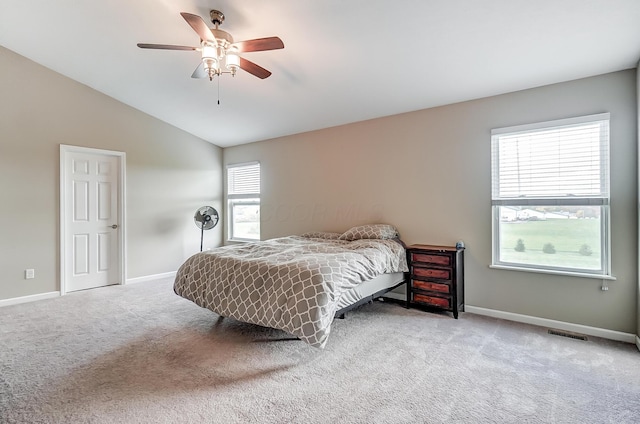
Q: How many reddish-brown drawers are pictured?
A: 4